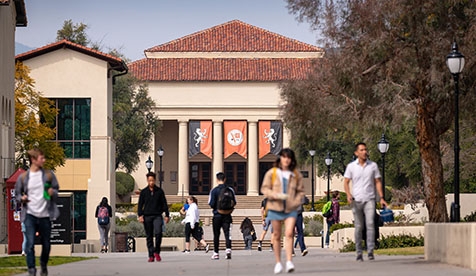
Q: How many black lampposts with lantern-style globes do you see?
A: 6